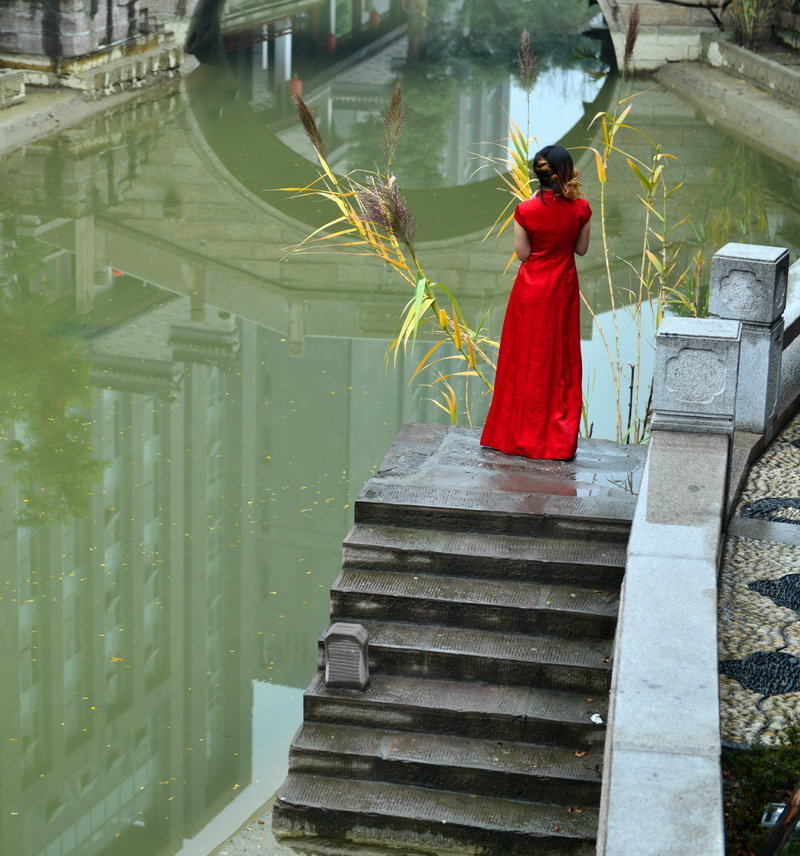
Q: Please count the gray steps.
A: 7